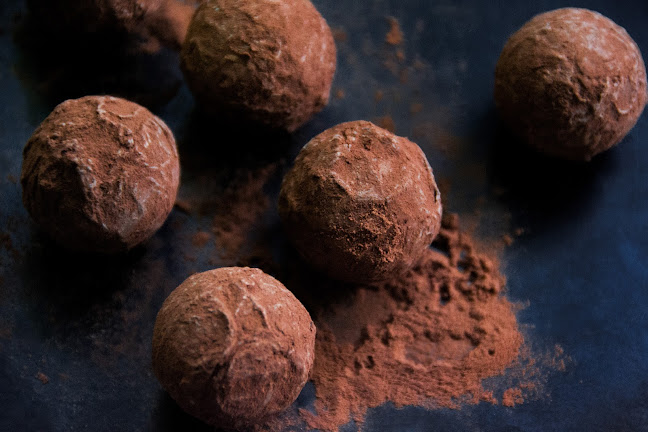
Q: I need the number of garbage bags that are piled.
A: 0